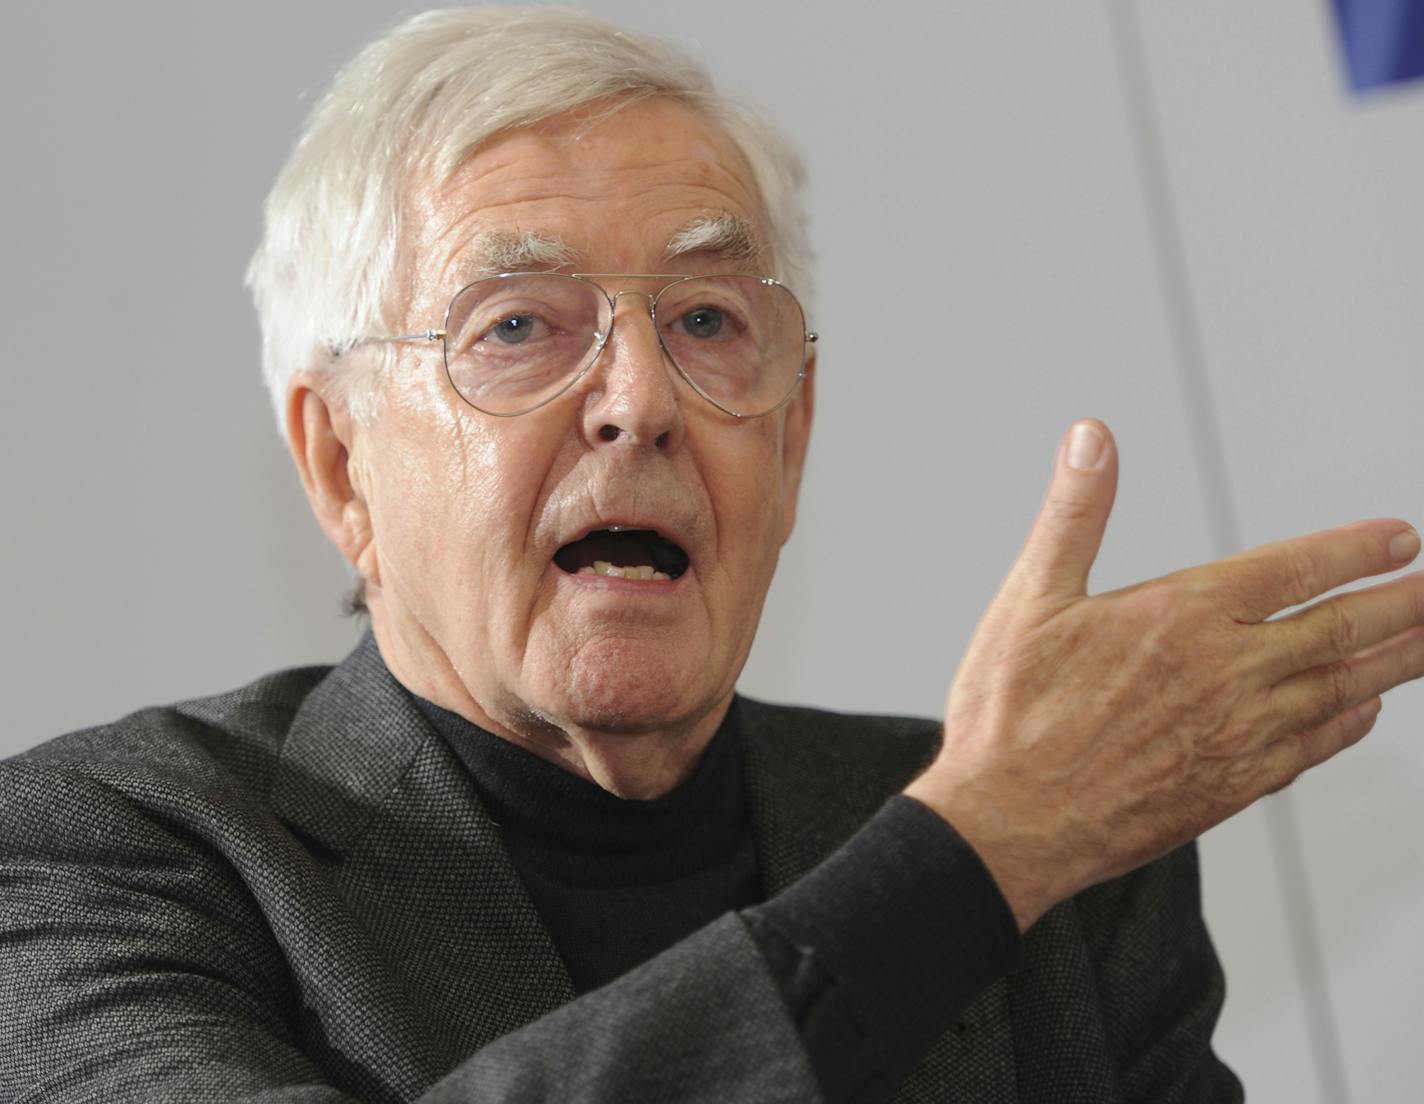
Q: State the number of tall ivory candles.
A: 0